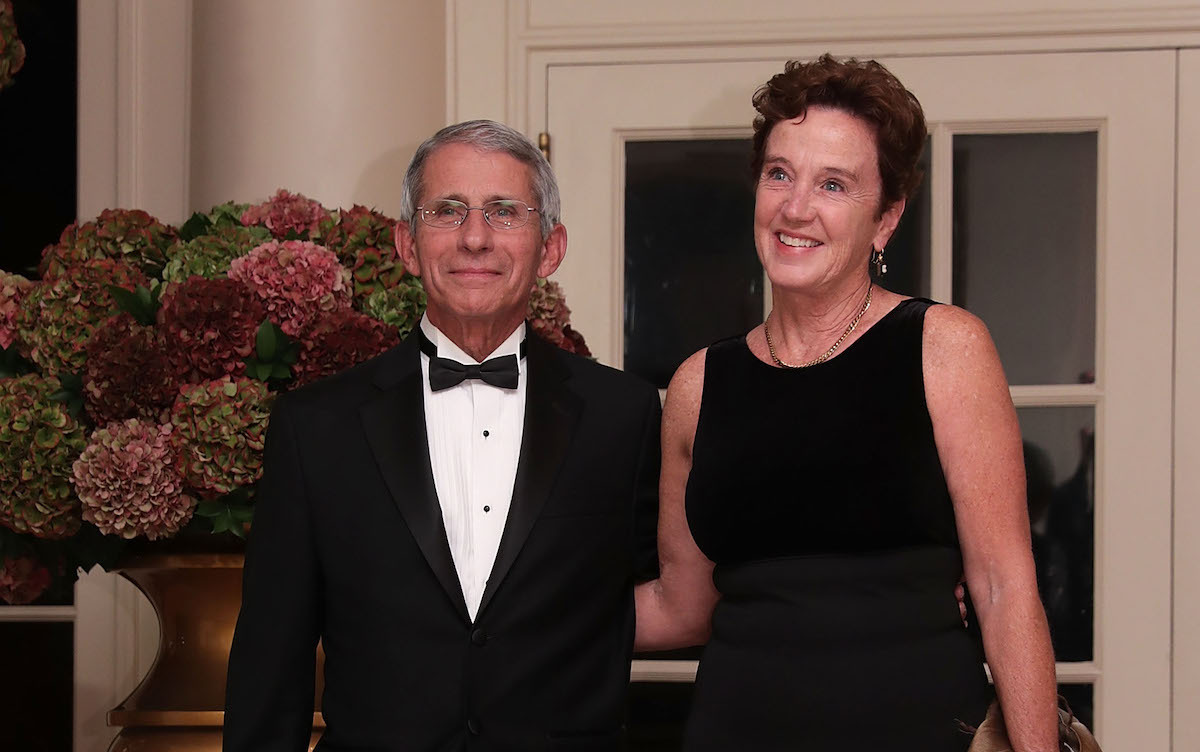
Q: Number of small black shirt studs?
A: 2